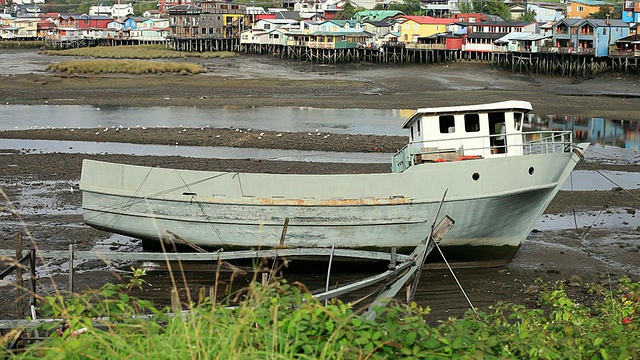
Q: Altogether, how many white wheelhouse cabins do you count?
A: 1